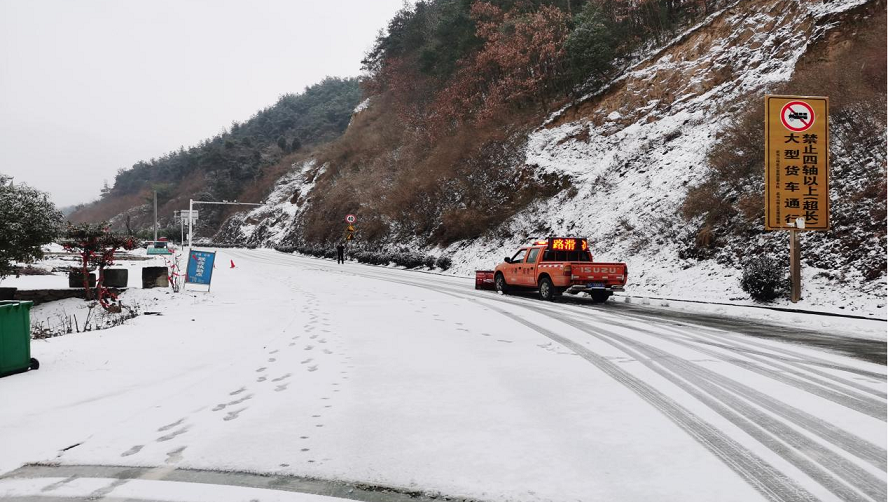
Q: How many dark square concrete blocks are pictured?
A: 3